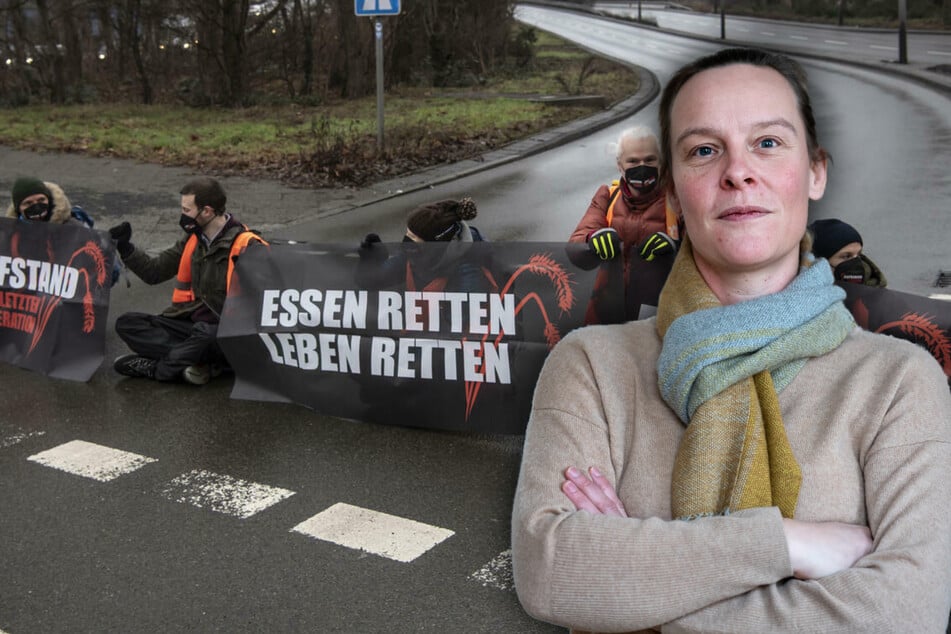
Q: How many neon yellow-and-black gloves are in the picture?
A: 2